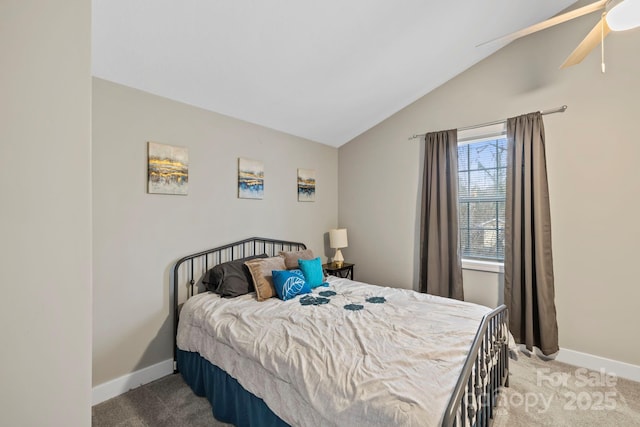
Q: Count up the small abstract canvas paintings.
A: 3